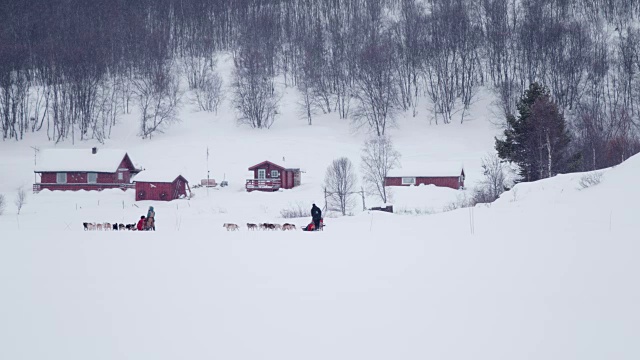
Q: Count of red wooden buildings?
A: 4